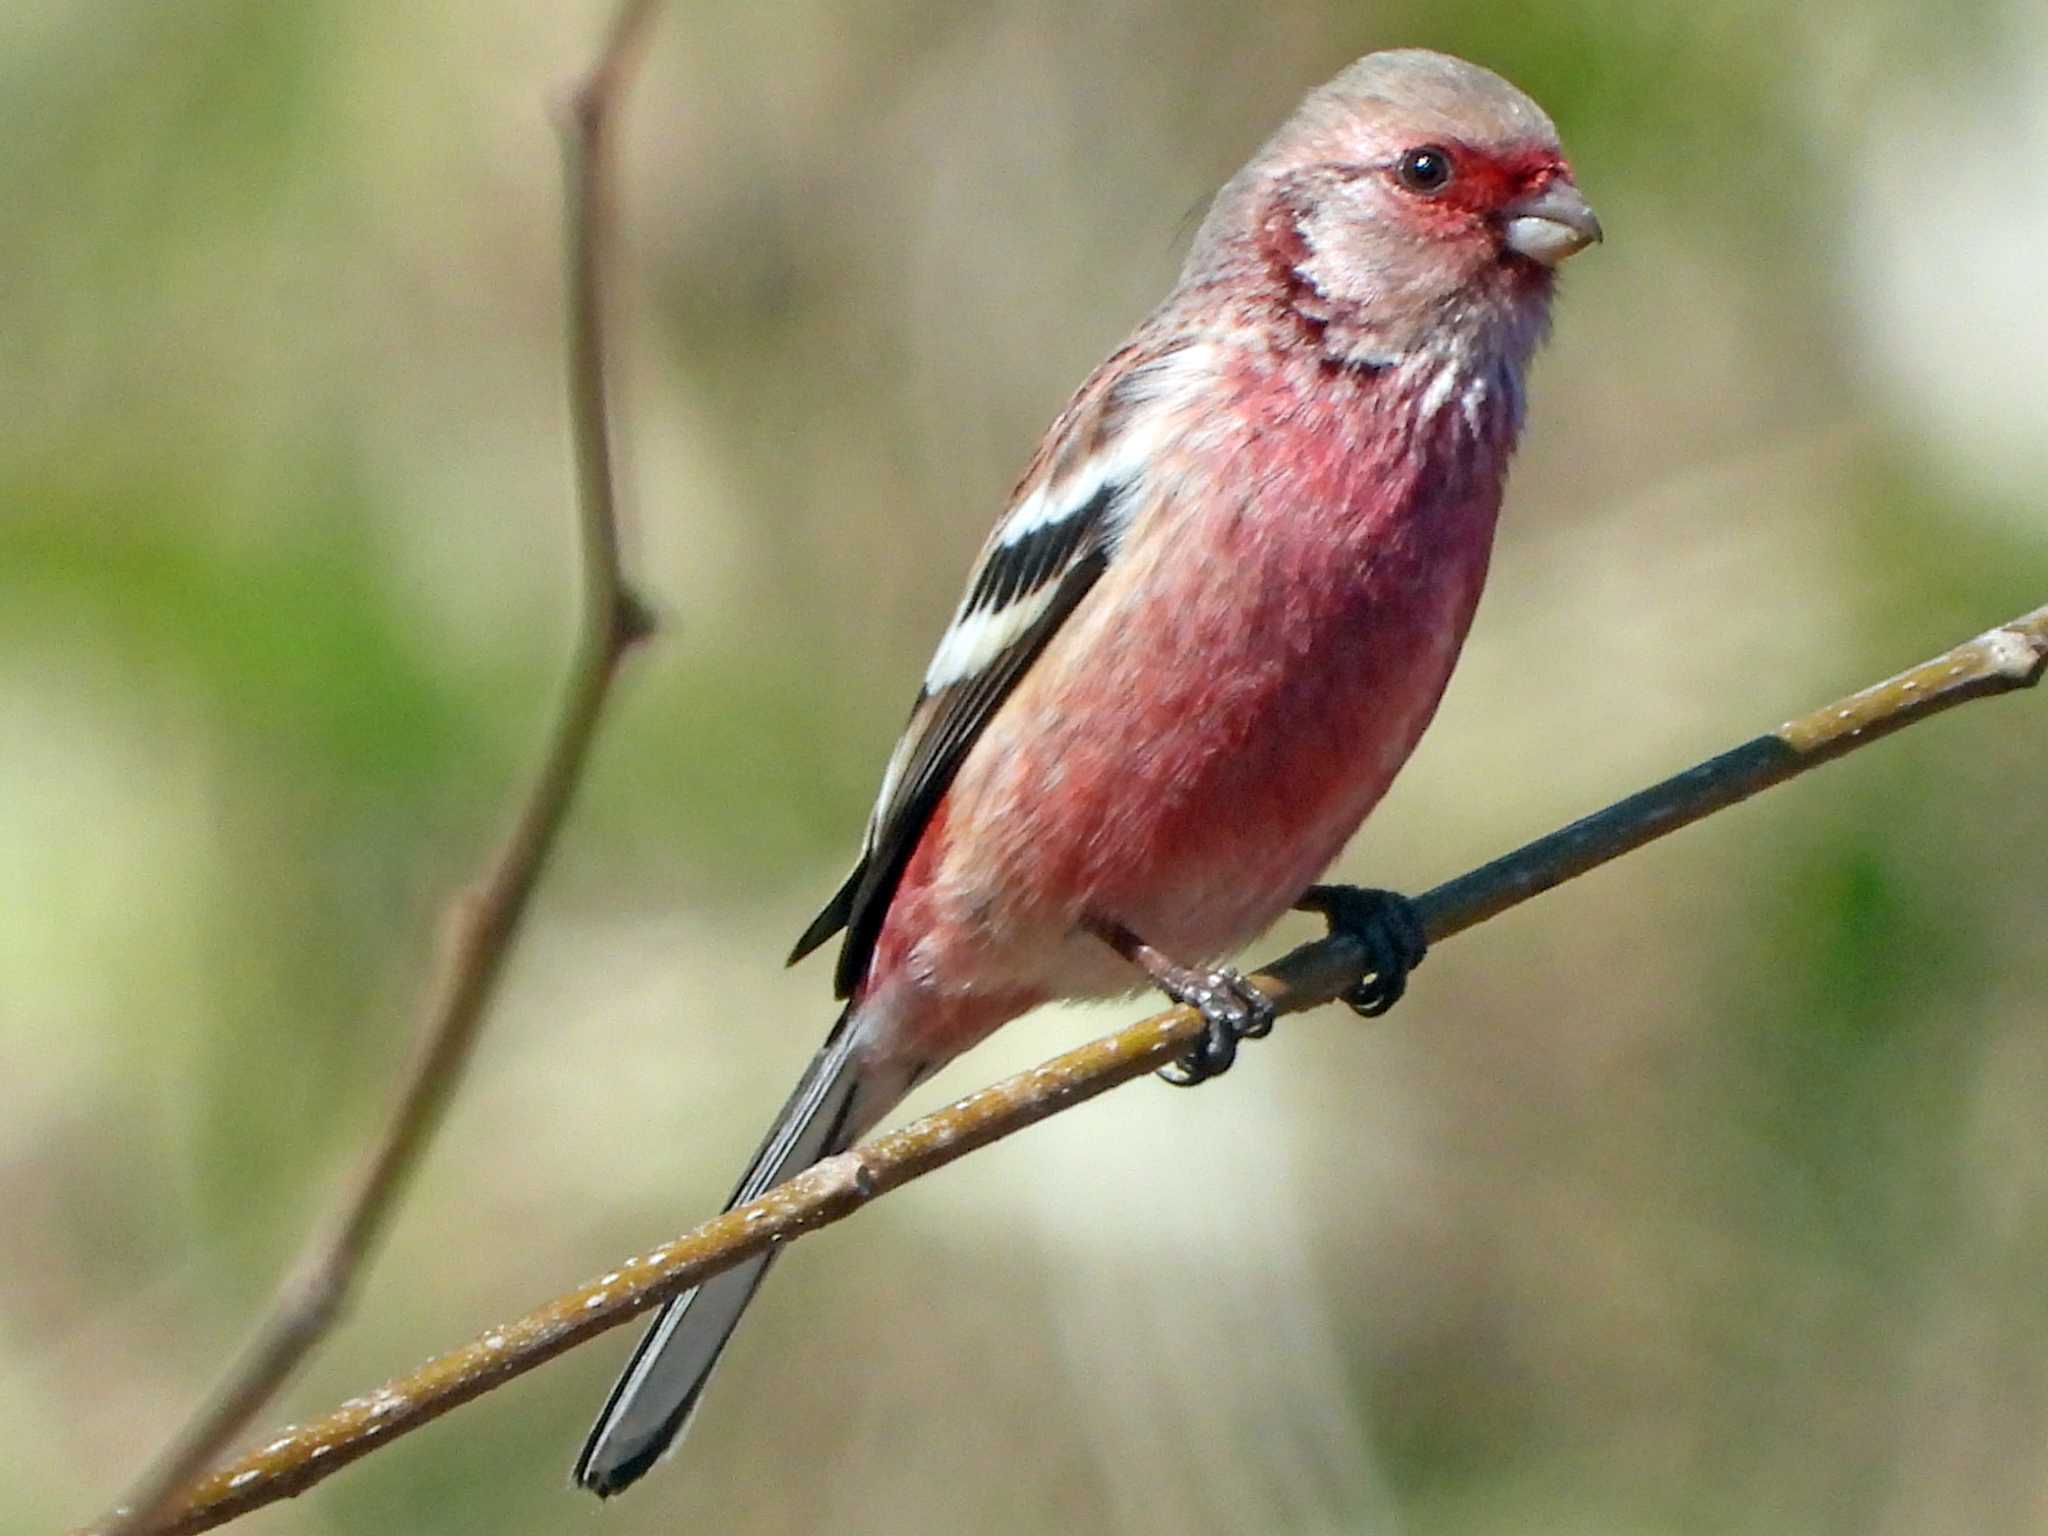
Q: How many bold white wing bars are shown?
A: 2